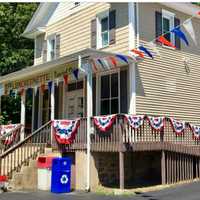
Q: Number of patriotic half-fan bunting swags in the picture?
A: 7